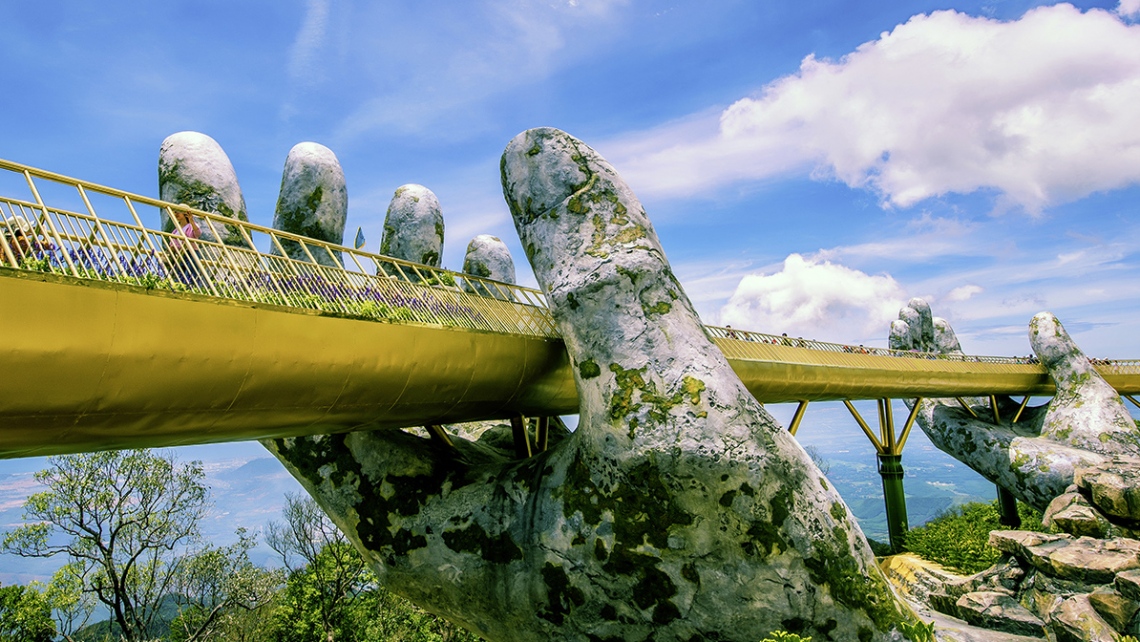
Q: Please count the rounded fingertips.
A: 10